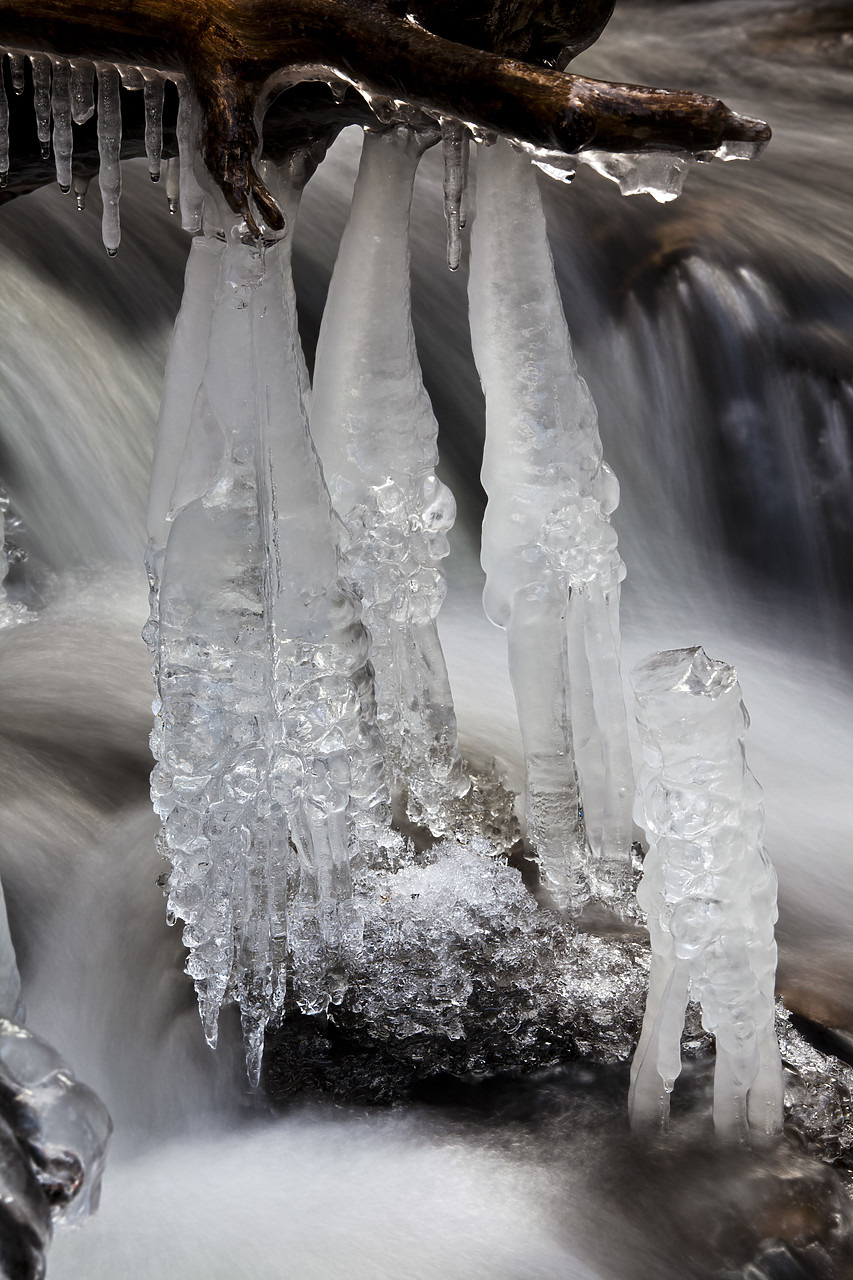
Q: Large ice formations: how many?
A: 4